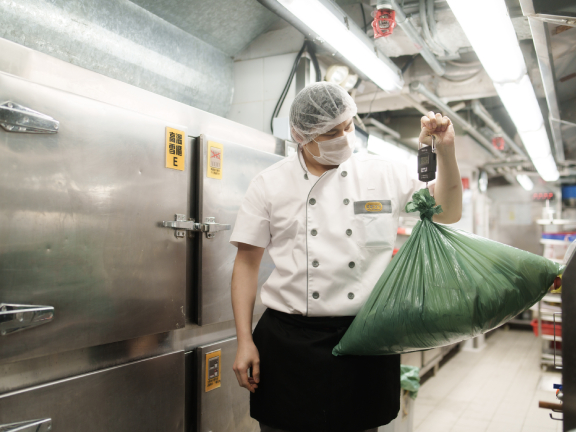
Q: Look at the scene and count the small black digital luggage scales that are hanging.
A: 1